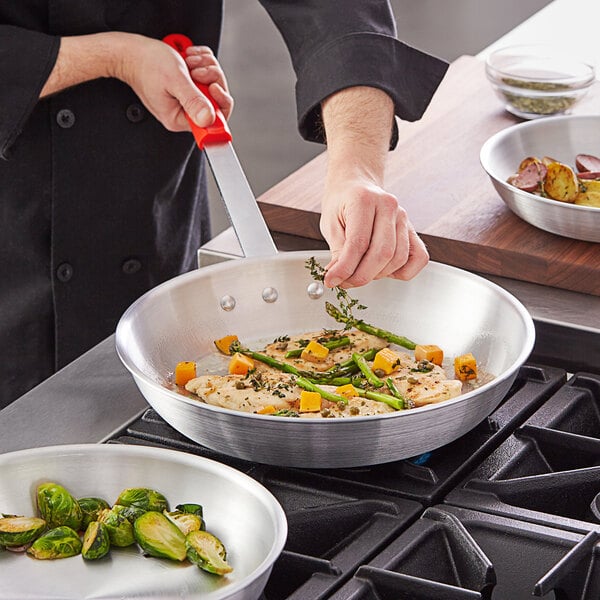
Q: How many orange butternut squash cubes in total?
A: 10